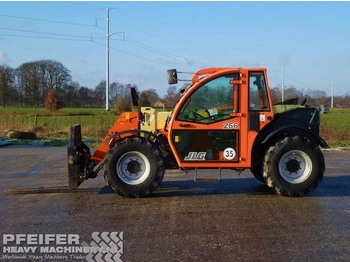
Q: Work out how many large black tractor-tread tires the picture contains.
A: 2